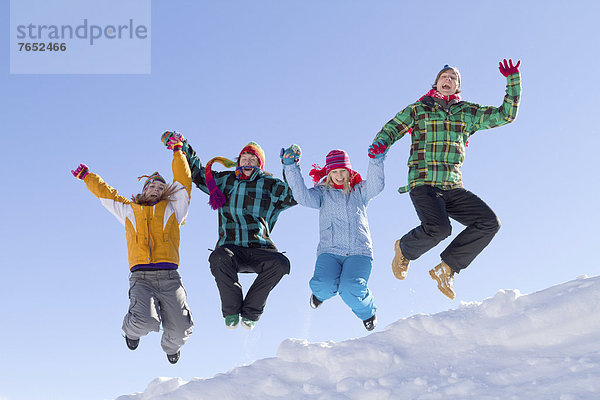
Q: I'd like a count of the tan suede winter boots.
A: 2